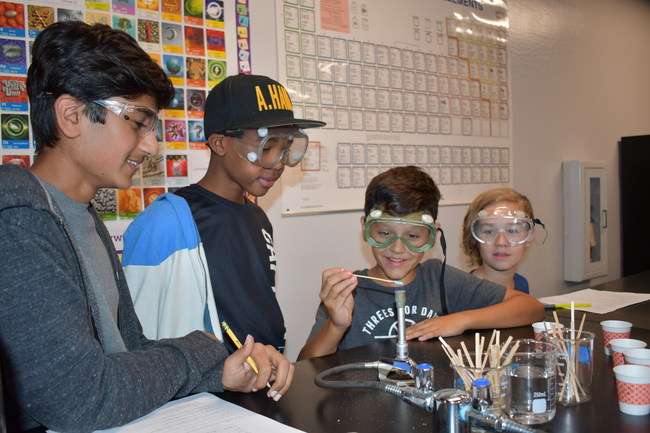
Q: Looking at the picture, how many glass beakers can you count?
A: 3